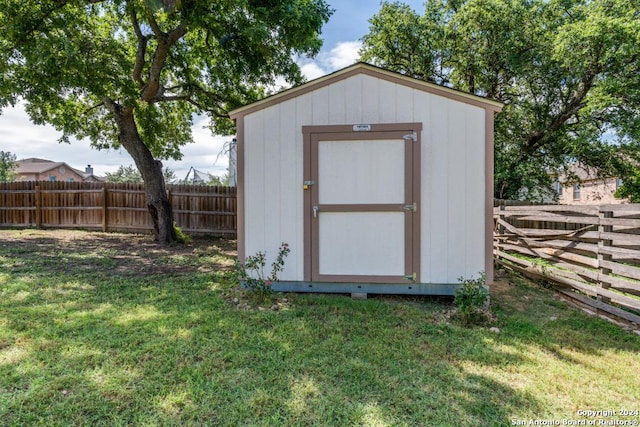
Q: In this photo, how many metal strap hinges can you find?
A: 3